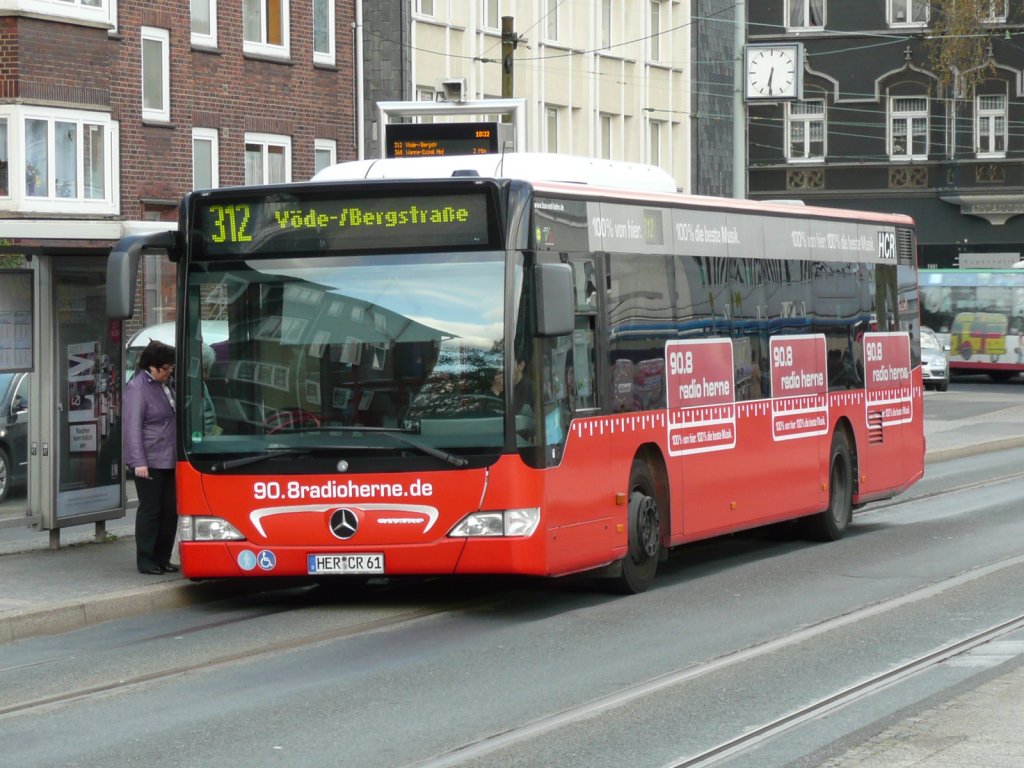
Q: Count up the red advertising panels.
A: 3